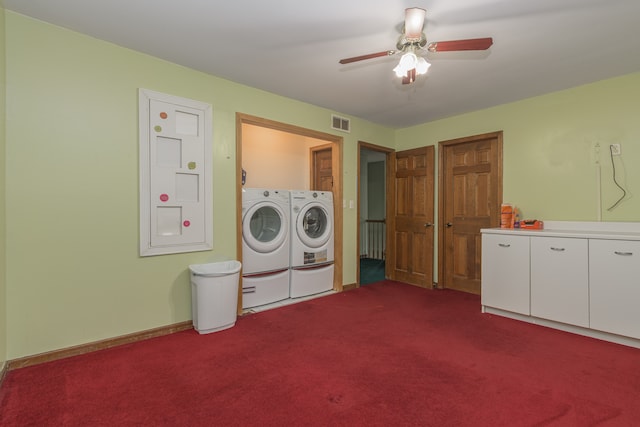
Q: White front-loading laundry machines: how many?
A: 2